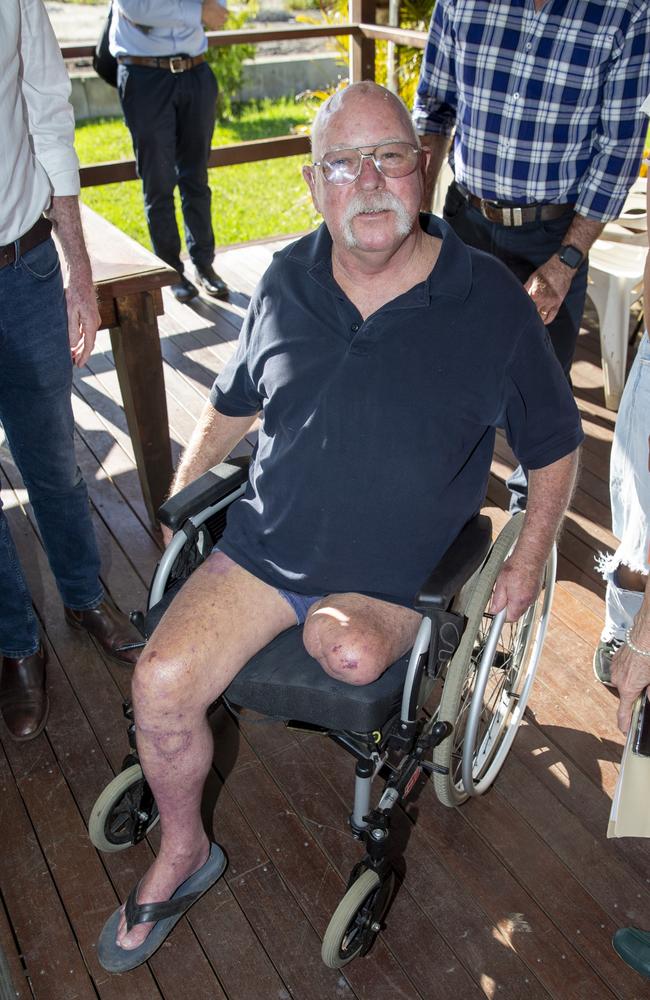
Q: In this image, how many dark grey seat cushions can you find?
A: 1